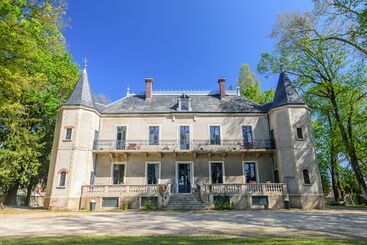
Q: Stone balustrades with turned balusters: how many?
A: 2